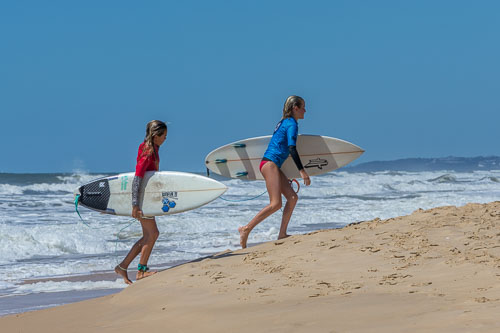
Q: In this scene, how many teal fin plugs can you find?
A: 3